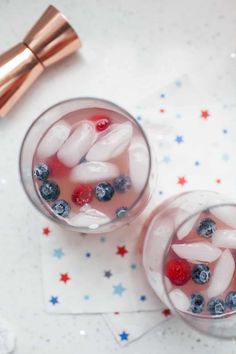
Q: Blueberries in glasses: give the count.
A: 11